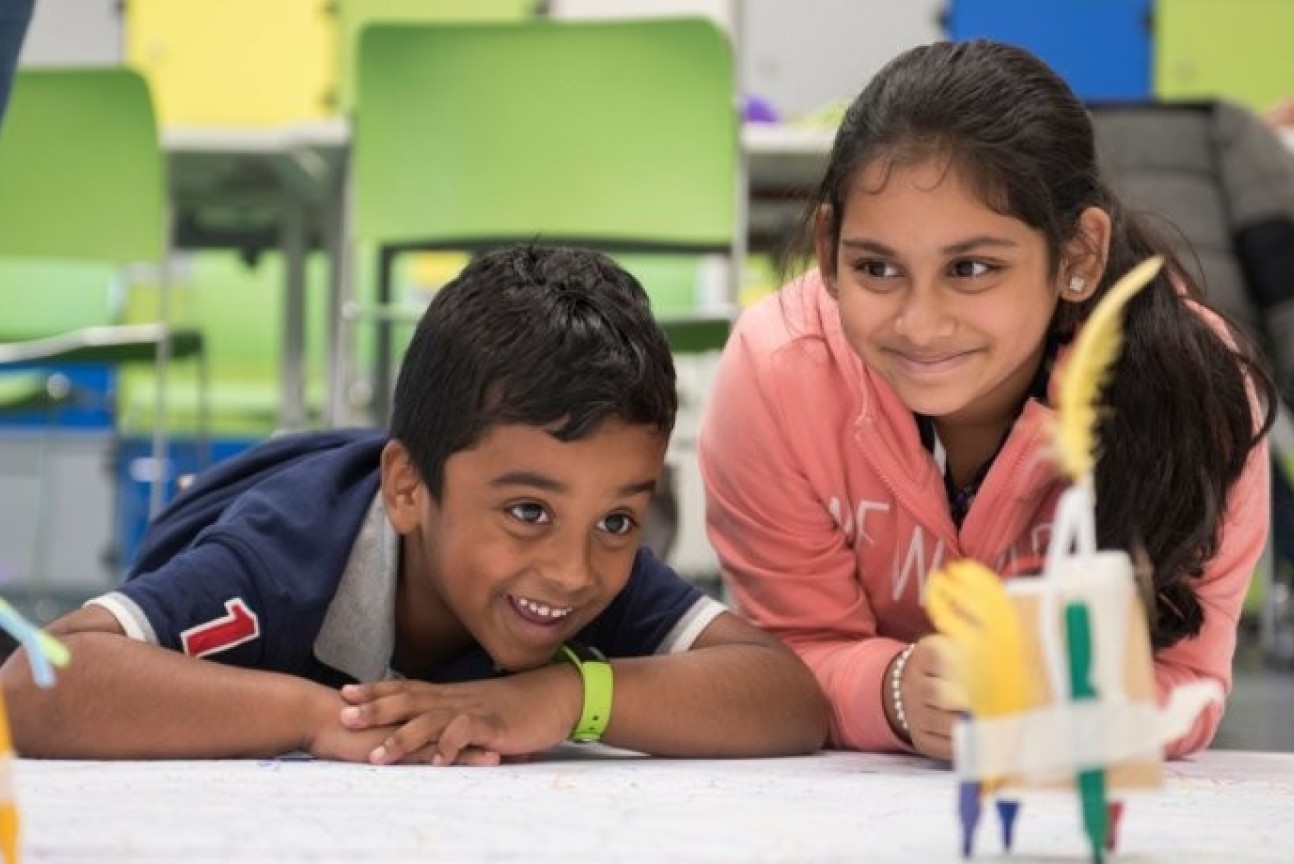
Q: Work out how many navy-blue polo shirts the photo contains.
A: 1